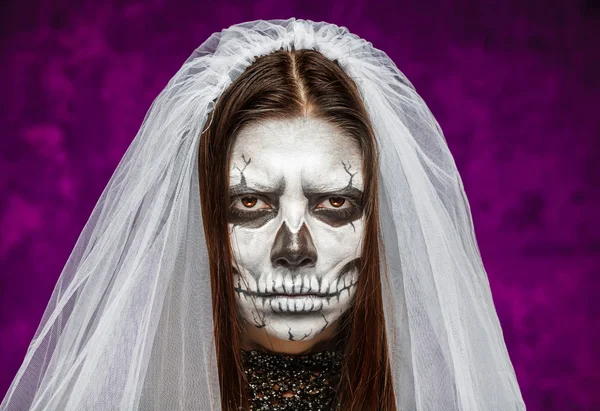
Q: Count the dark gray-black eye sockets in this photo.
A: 2